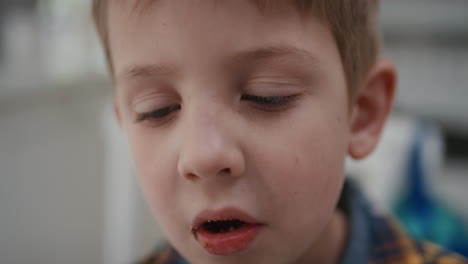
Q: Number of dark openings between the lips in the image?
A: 1